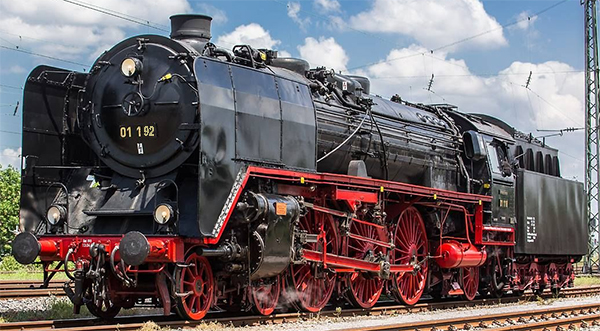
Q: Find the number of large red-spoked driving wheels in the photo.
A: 3